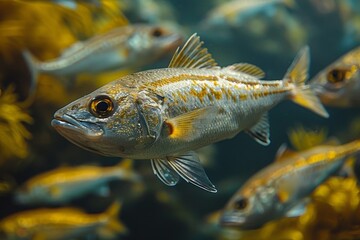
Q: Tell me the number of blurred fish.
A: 6